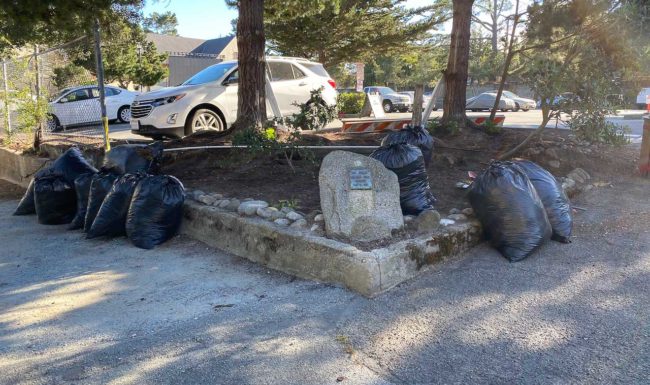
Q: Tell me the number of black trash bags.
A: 12